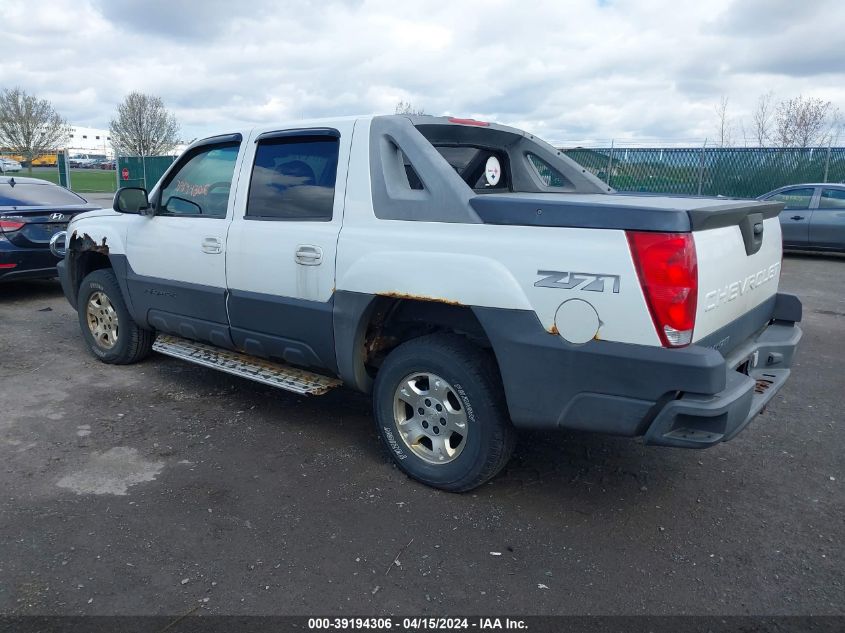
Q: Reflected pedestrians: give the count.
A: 0